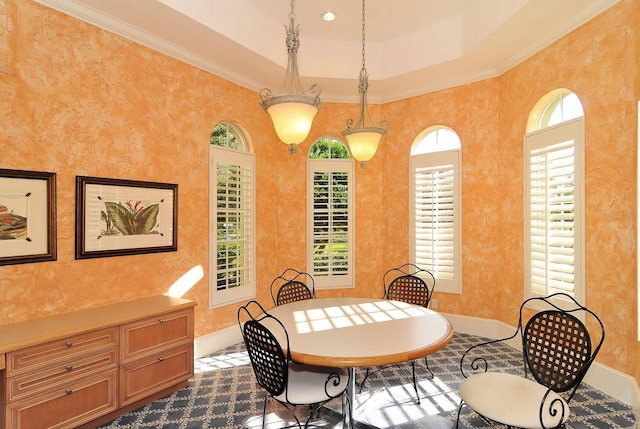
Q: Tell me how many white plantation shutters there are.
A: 4